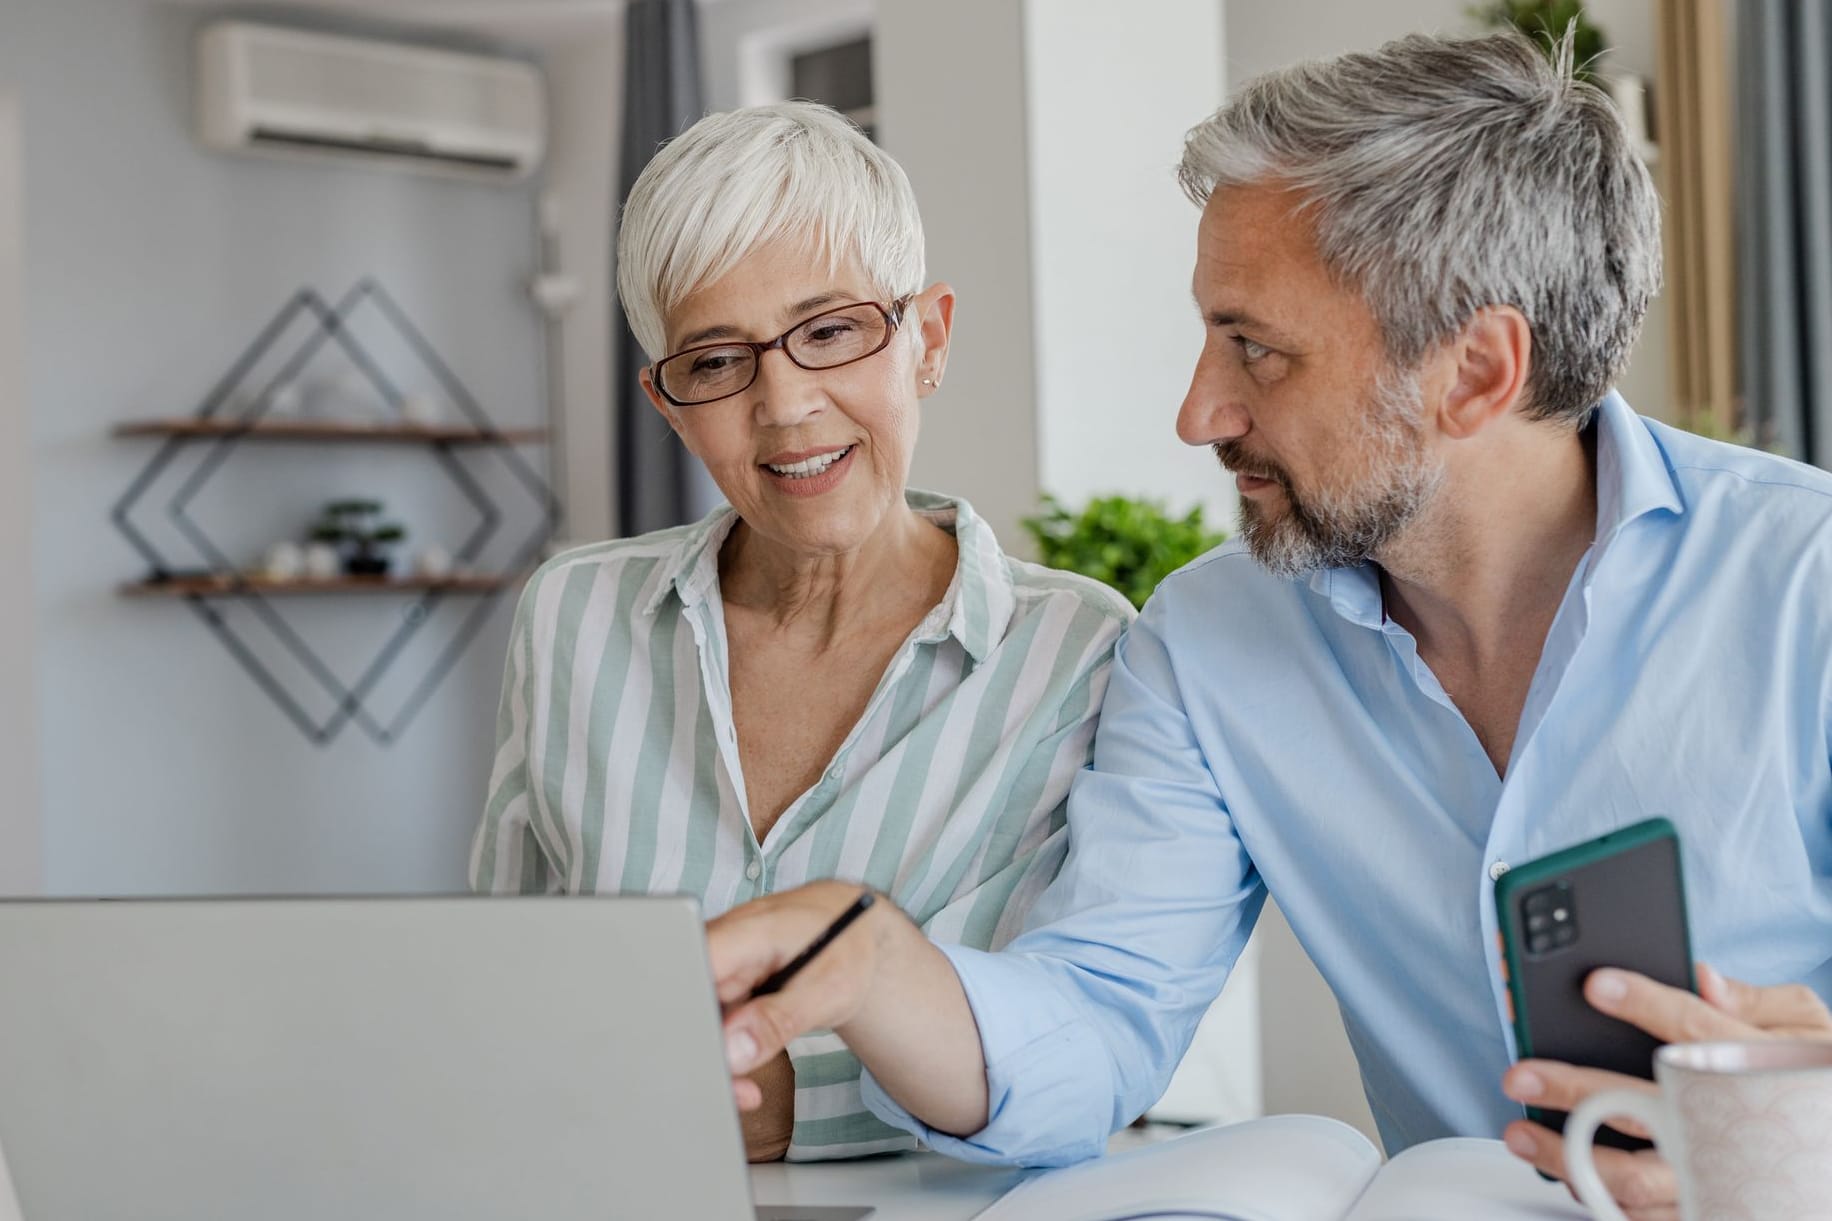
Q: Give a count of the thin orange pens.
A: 0